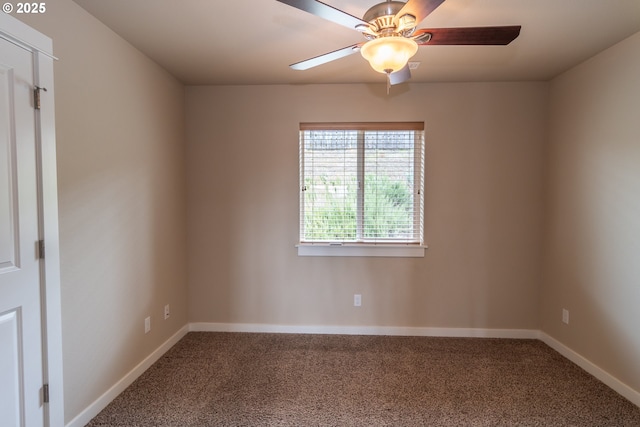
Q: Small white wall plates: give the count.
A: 4